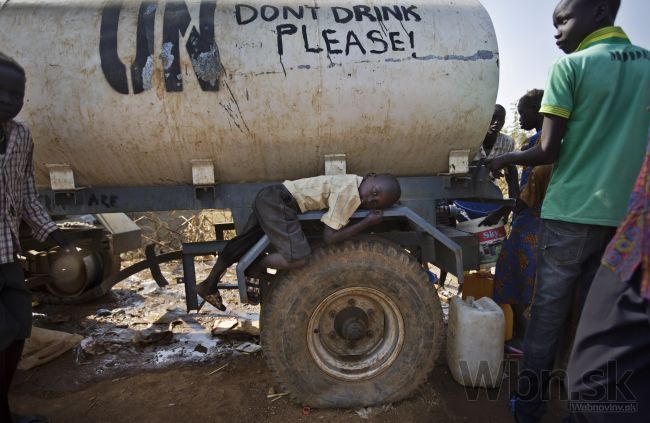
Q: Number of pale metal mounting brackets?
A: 4